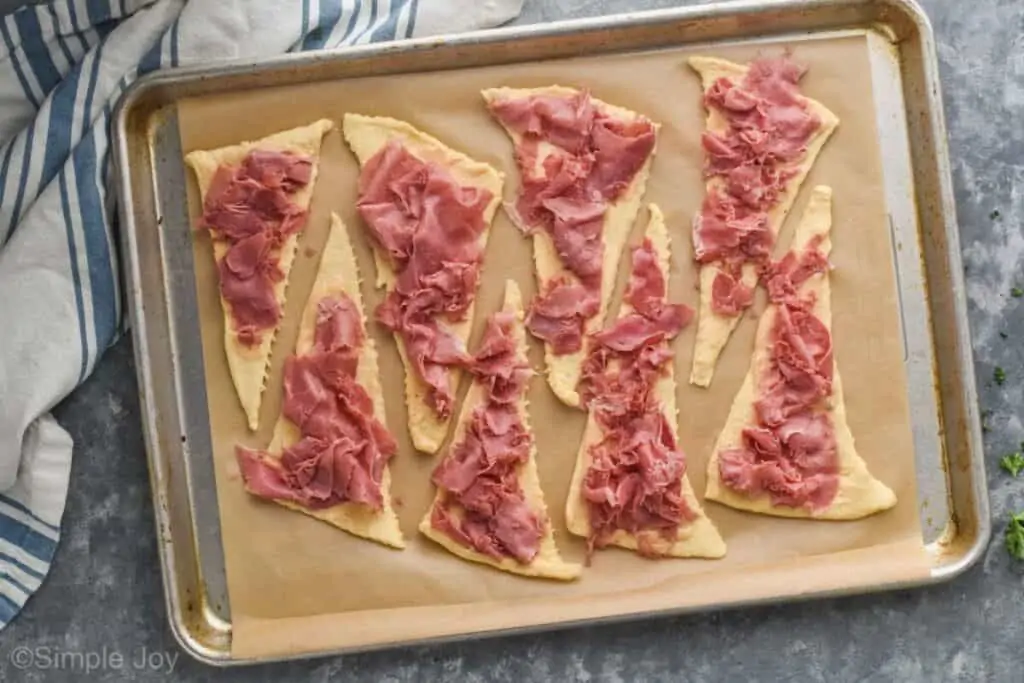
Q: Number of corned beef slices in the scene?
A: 8